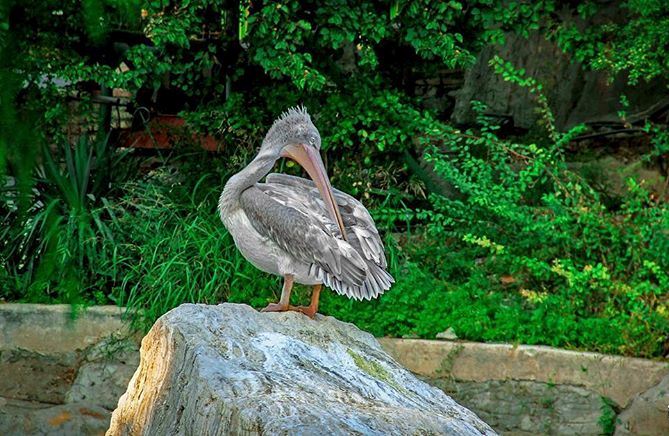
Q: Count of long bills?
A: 1